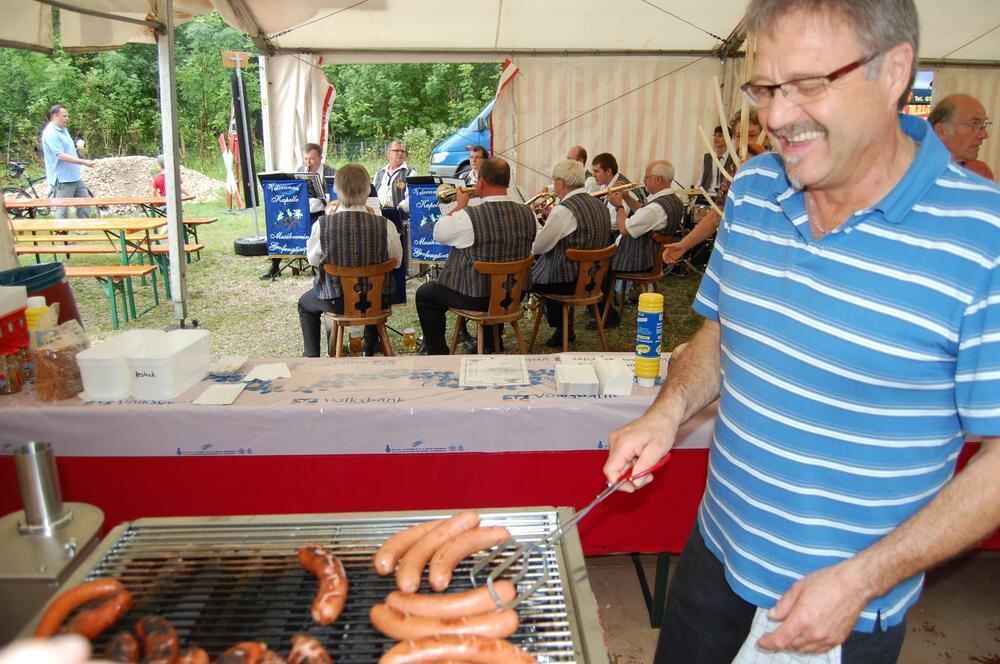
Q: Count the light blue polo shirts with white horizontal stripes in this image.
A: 1